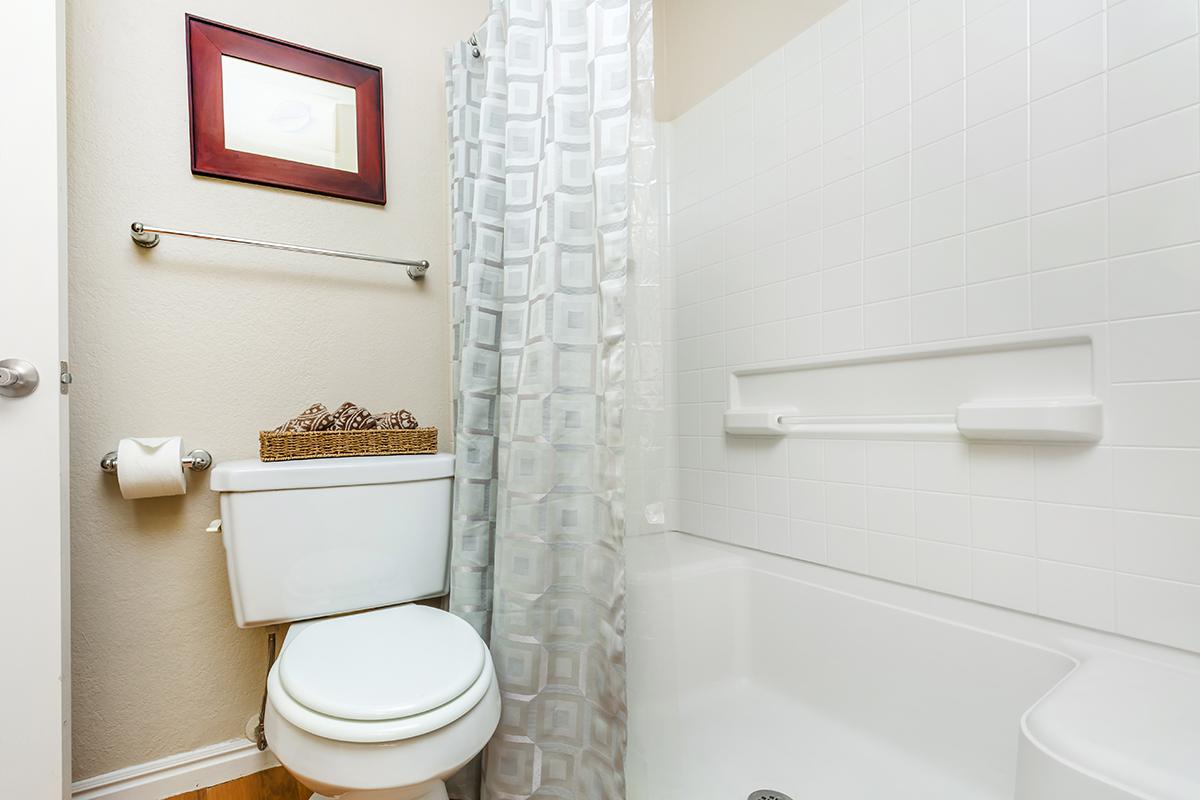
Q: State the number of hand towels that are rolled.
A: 3